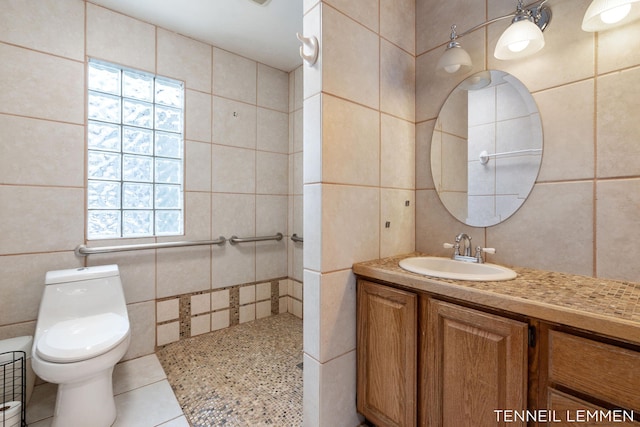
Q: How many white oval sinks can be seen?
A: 1